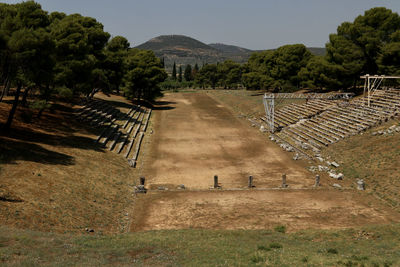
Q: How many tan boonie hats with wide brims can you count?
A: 0